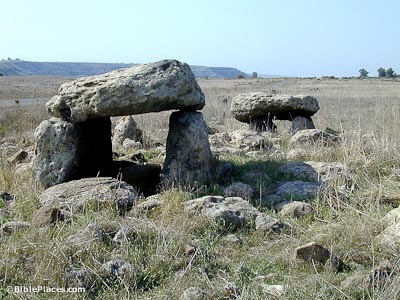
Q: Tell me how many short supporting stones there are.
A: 2